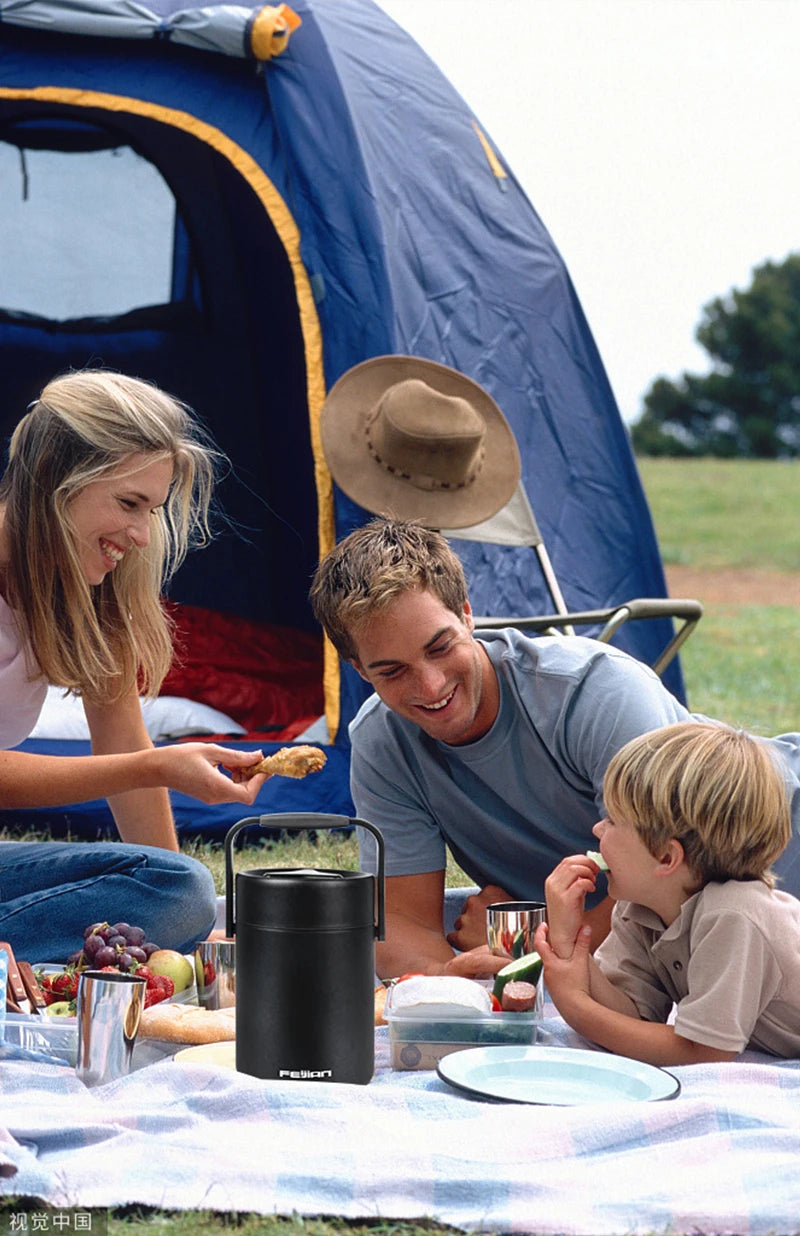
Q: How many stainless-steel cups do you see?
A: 3